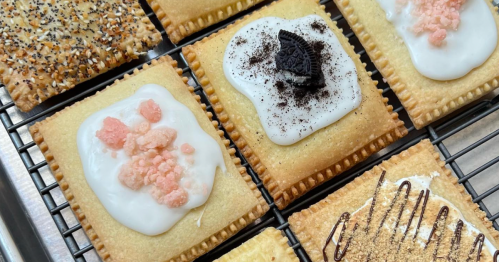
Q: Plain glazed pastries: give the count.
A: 0